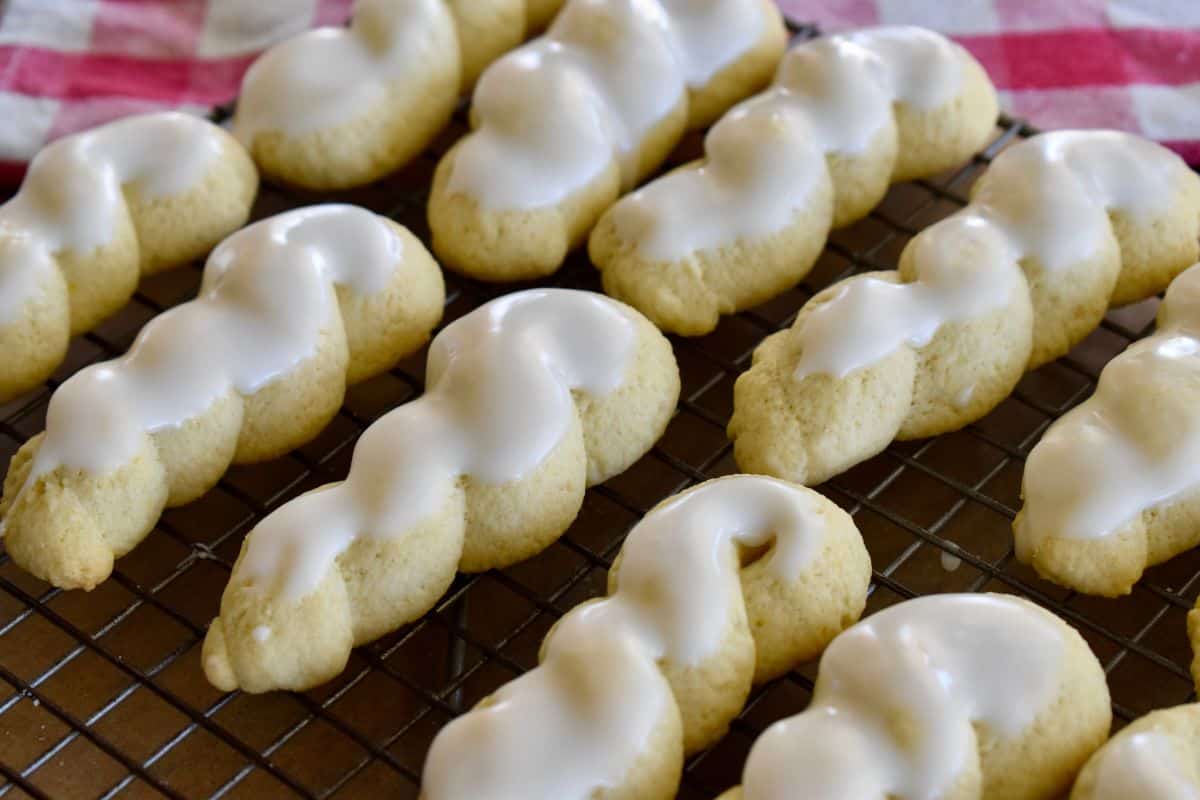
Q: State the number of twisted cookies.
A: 11